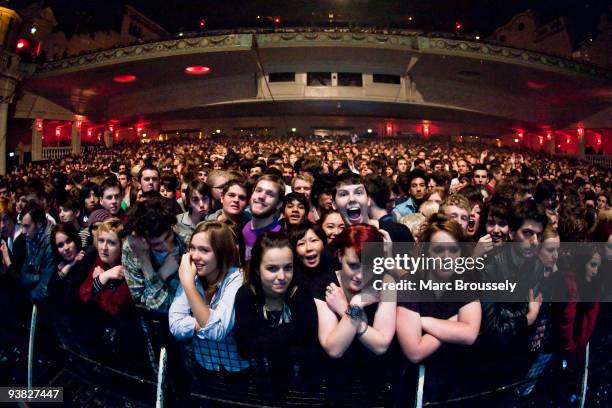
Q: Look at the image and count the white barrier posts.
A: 4